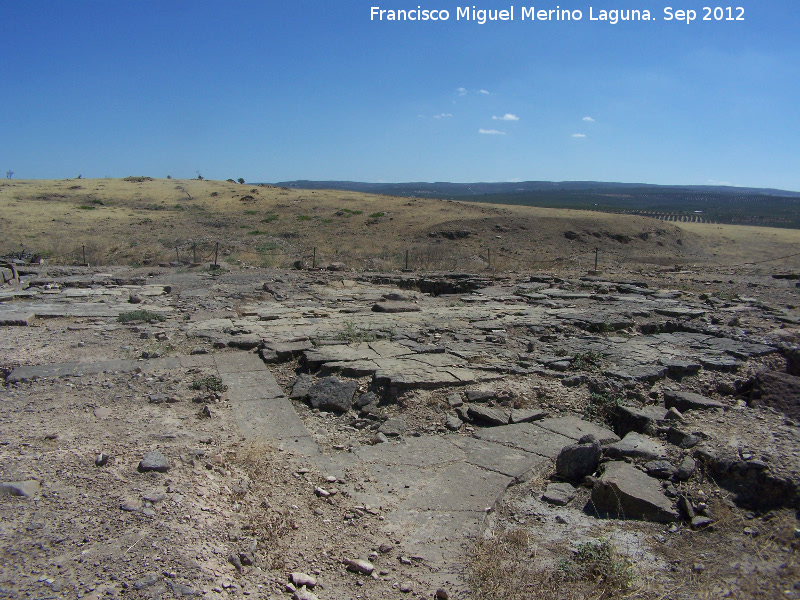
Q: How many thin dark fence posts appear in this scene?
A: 8